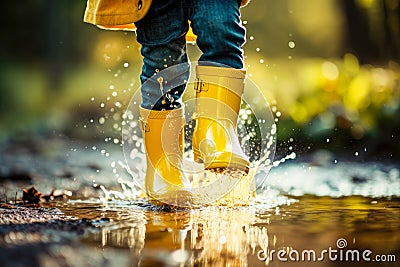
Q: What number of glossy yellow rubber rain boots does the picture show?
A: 2